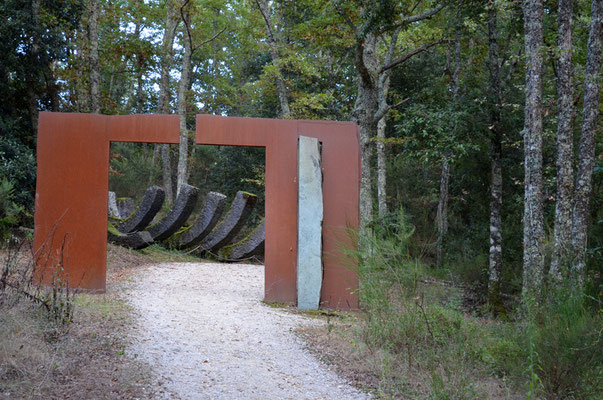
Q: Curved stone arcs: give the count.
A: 5